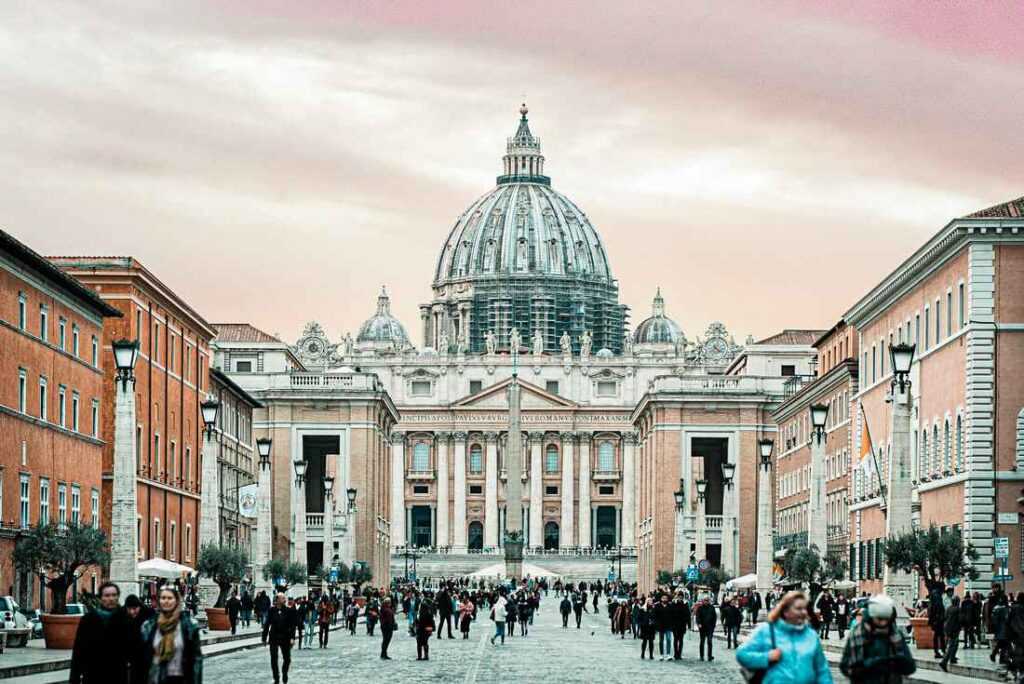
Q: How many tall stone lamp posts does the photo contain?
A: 12